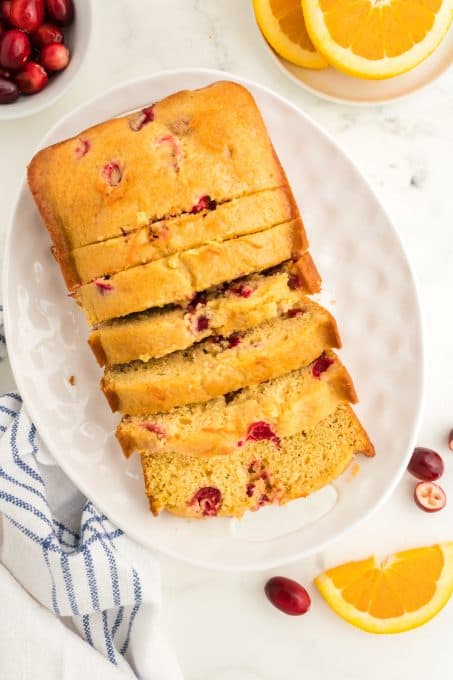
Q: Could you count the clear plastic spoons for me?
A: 0